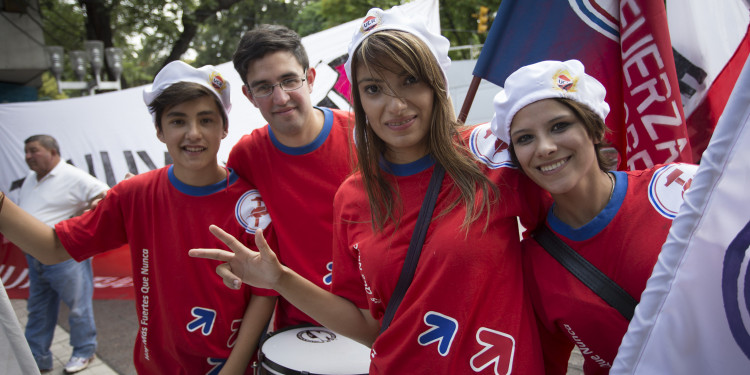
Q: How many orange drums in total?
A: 0